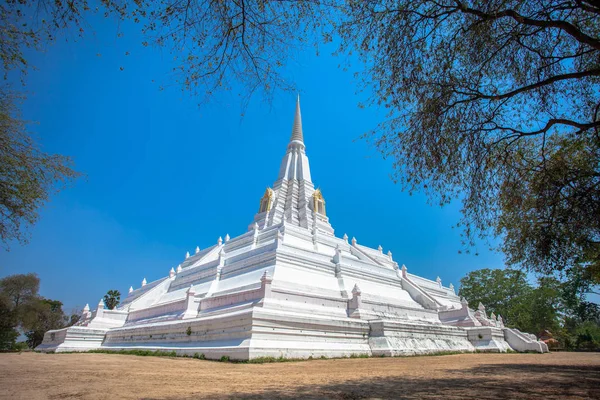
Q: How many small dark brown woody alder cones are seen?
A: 0